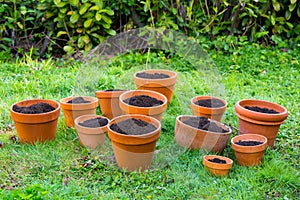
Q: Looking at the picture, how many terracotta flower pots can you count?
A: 12